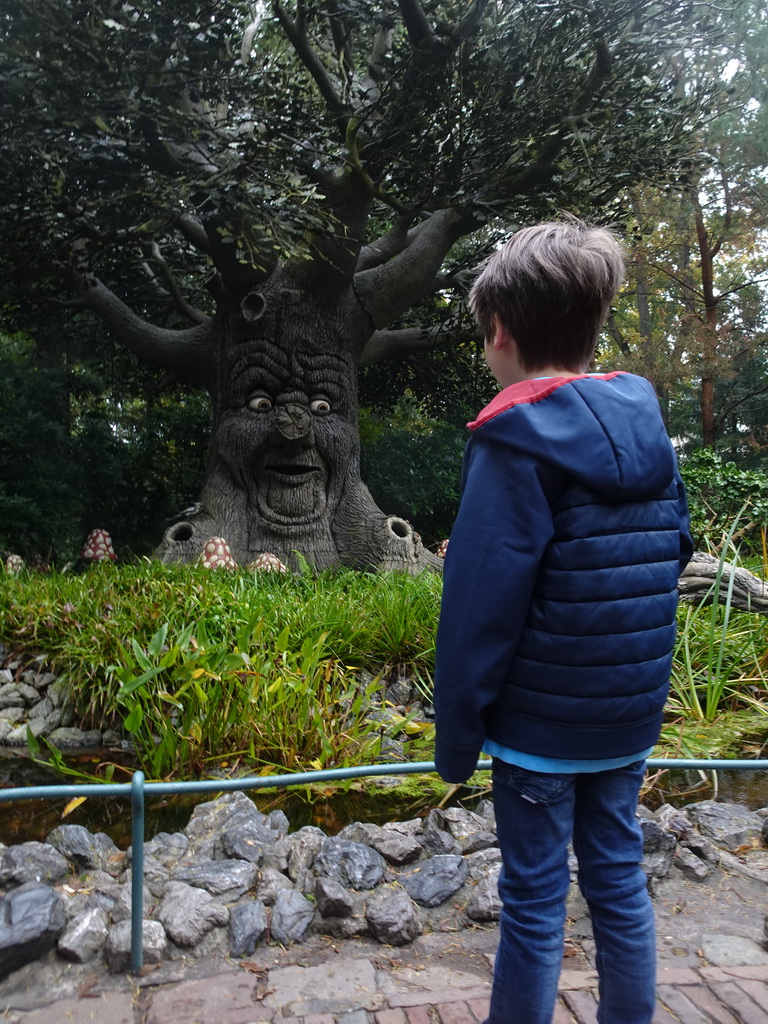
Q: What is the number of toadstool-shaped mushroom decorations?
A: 5